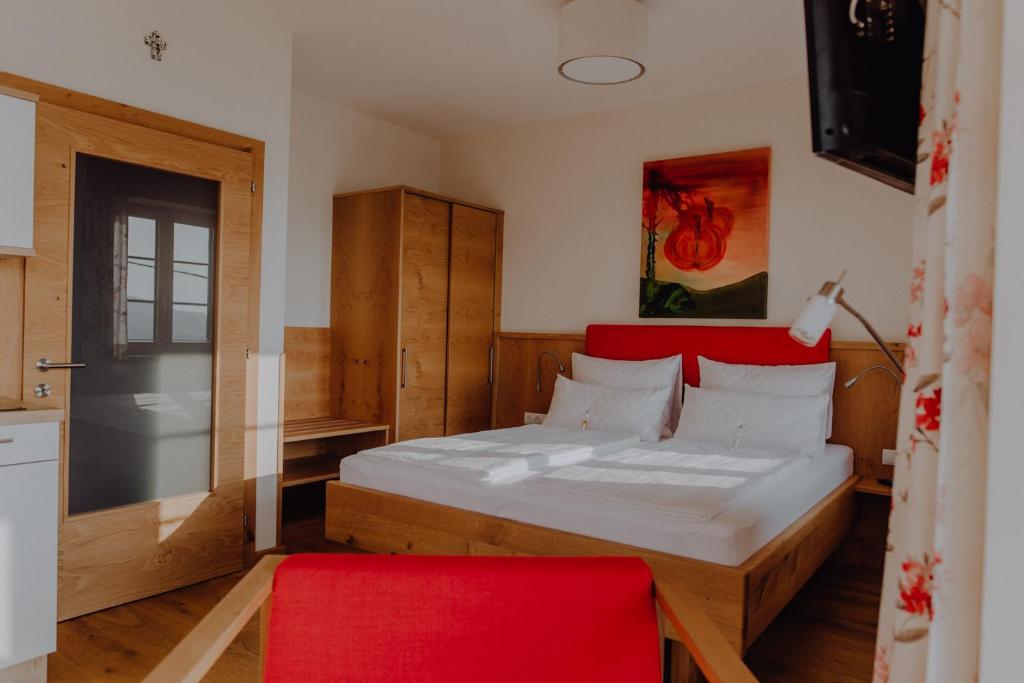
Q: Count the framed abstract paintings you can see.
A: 1